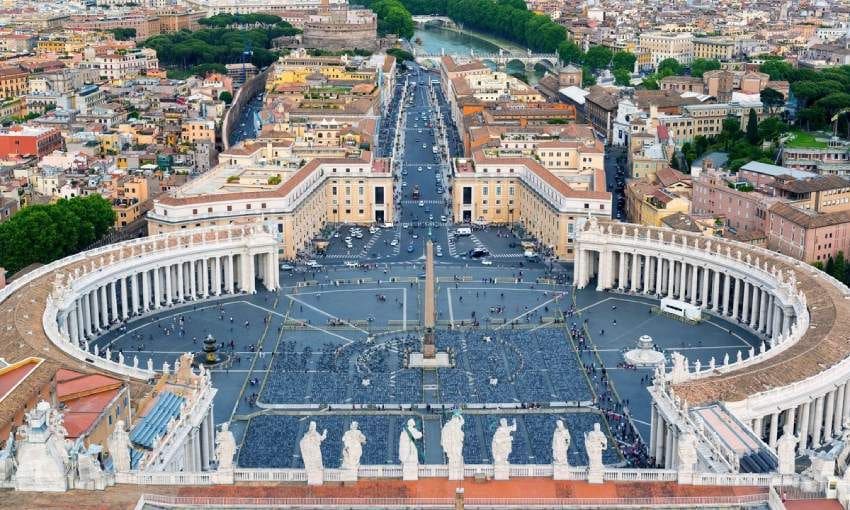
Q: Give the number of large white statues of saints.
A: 11